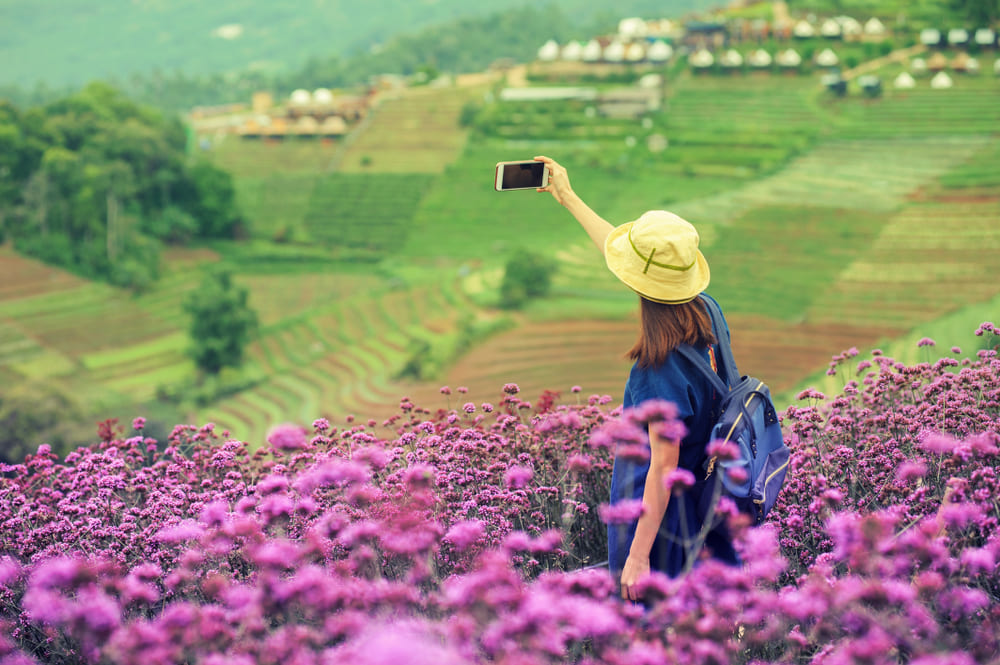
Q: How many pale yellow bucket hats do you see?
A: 1